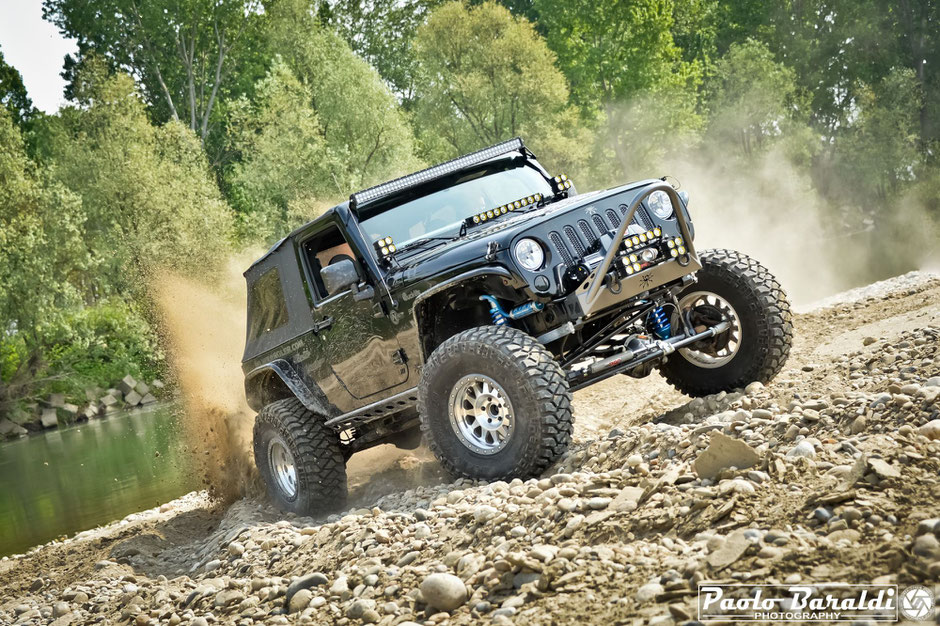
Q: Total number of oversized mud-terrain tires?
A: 3